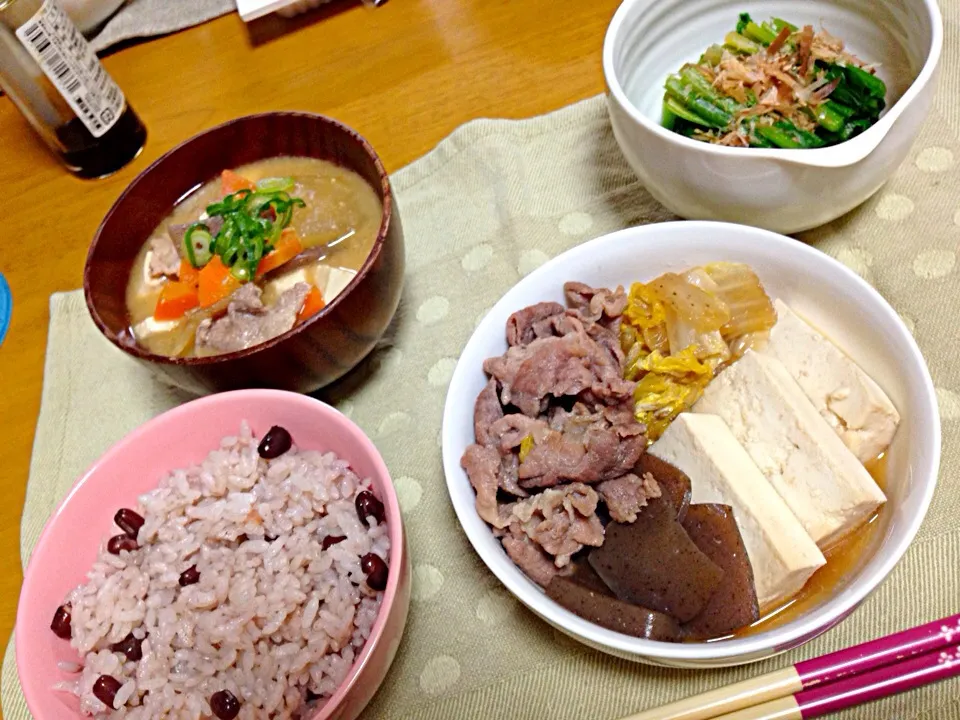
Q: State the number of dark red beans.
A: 11